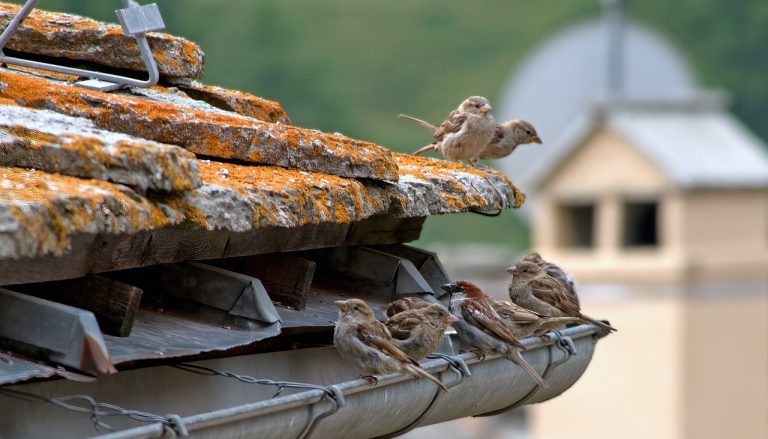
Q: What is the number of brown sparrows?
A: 9